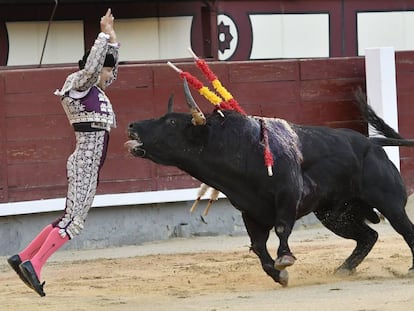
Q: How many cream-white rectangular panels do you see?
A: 4